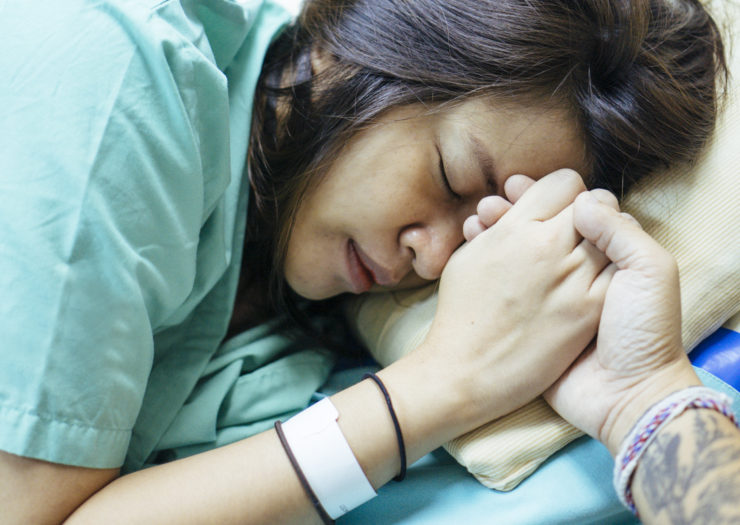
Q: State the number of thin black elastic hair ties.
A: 2